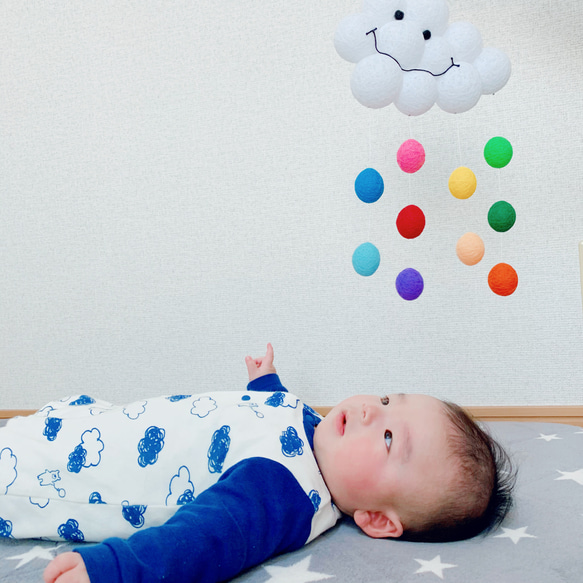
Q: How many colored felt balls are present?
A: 10